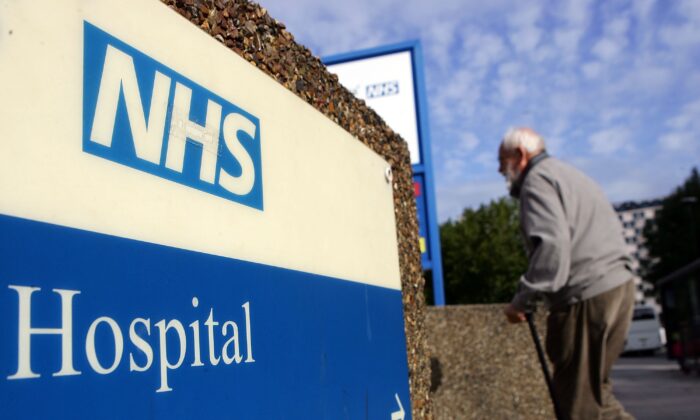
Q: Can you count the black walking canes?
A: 1